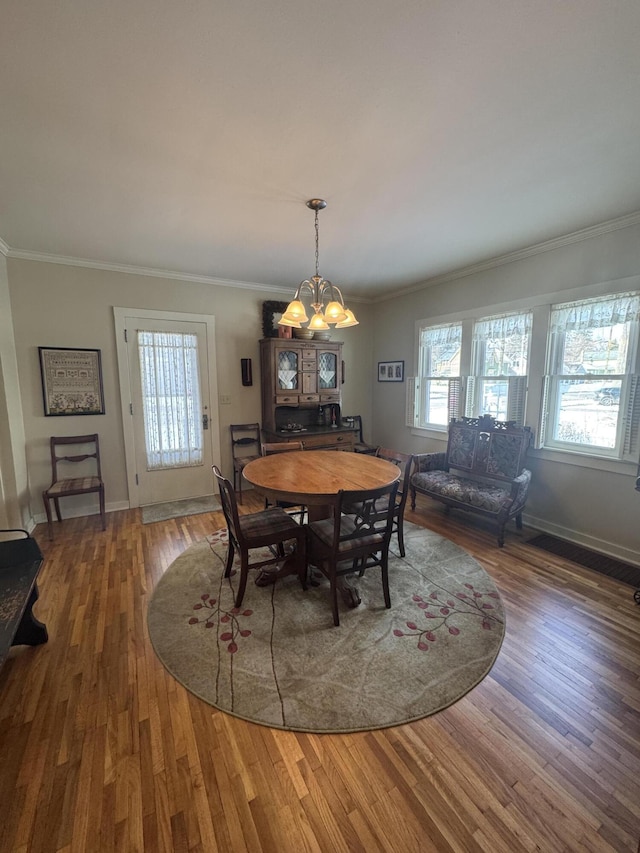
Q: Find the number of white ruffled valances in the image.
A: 3